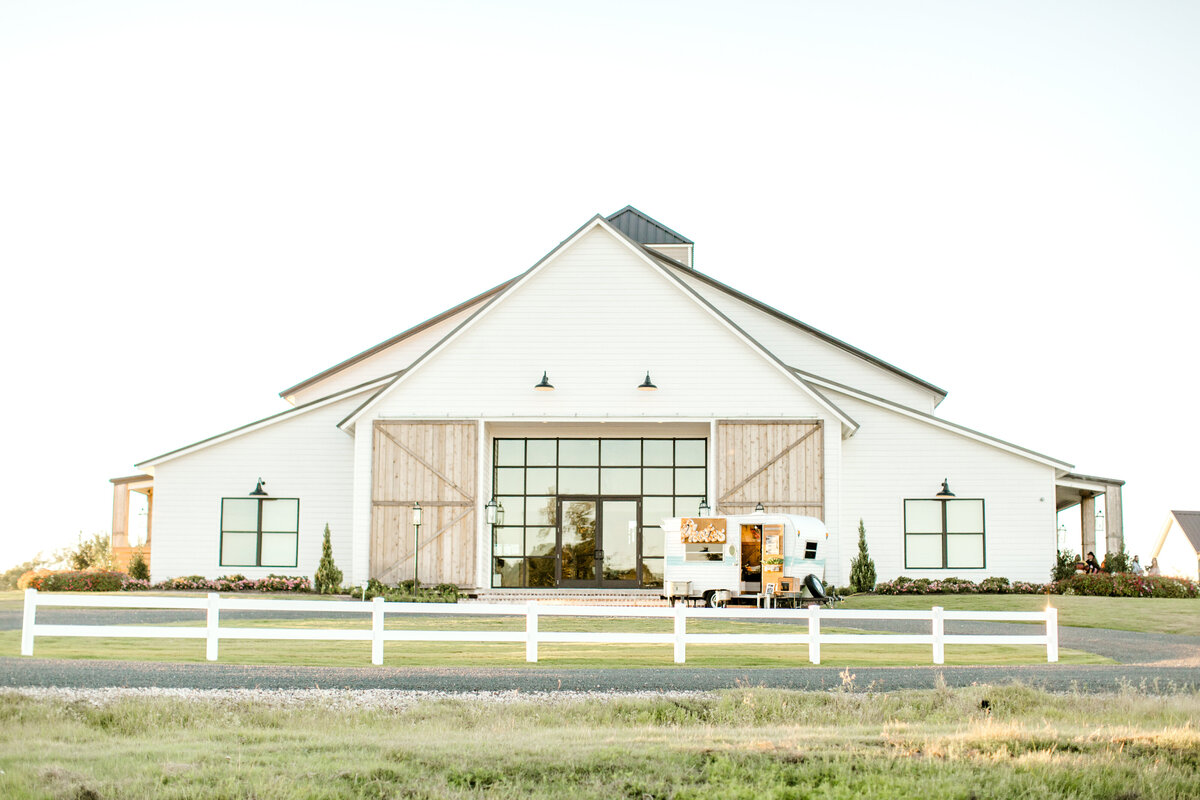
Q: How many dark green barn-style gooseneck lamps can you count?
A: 4